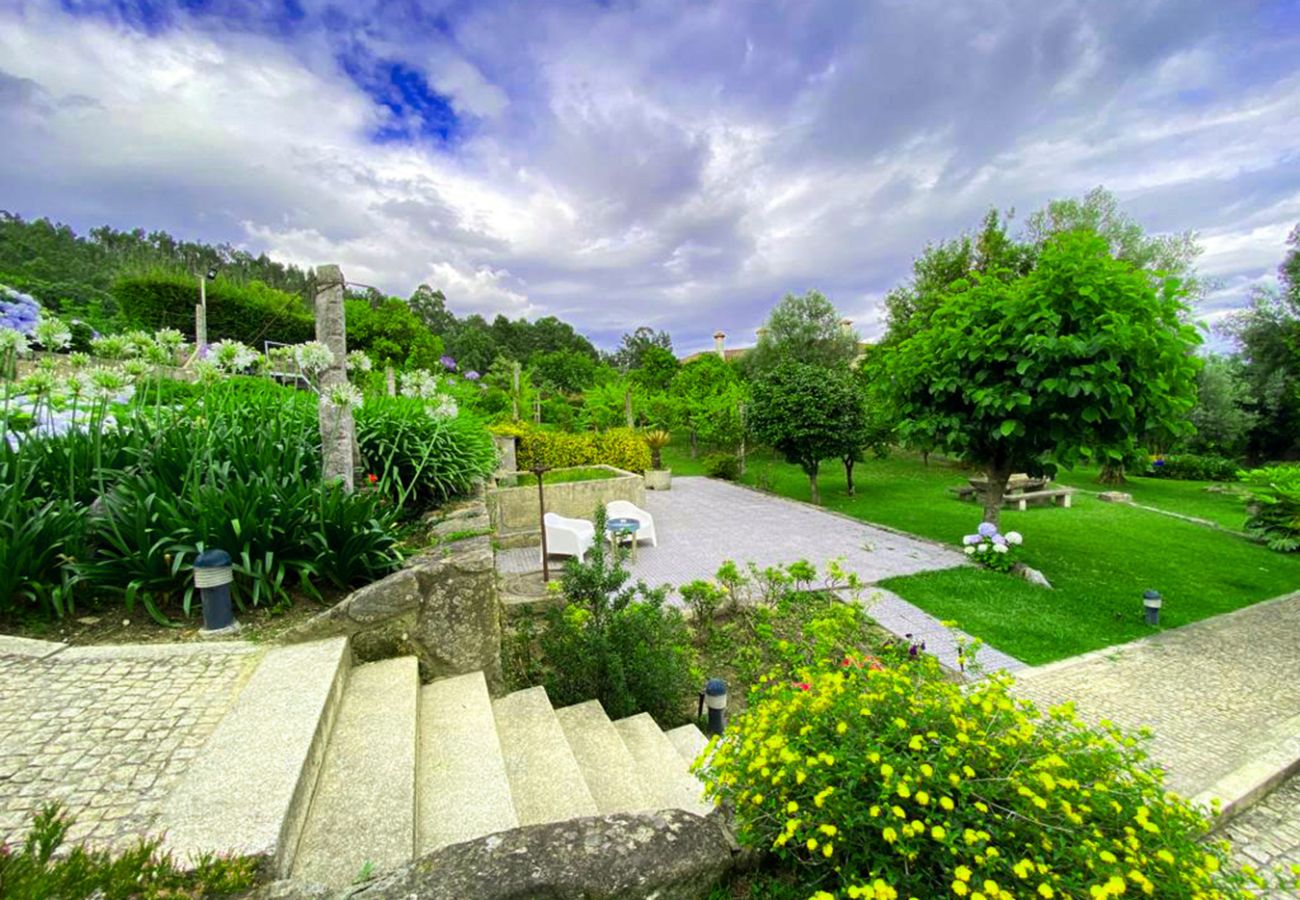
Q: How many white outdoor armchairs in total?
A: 2